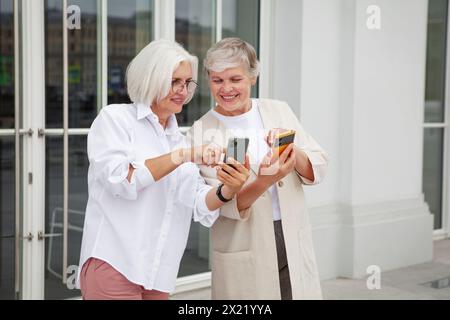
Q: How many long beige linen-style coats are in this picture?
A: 1